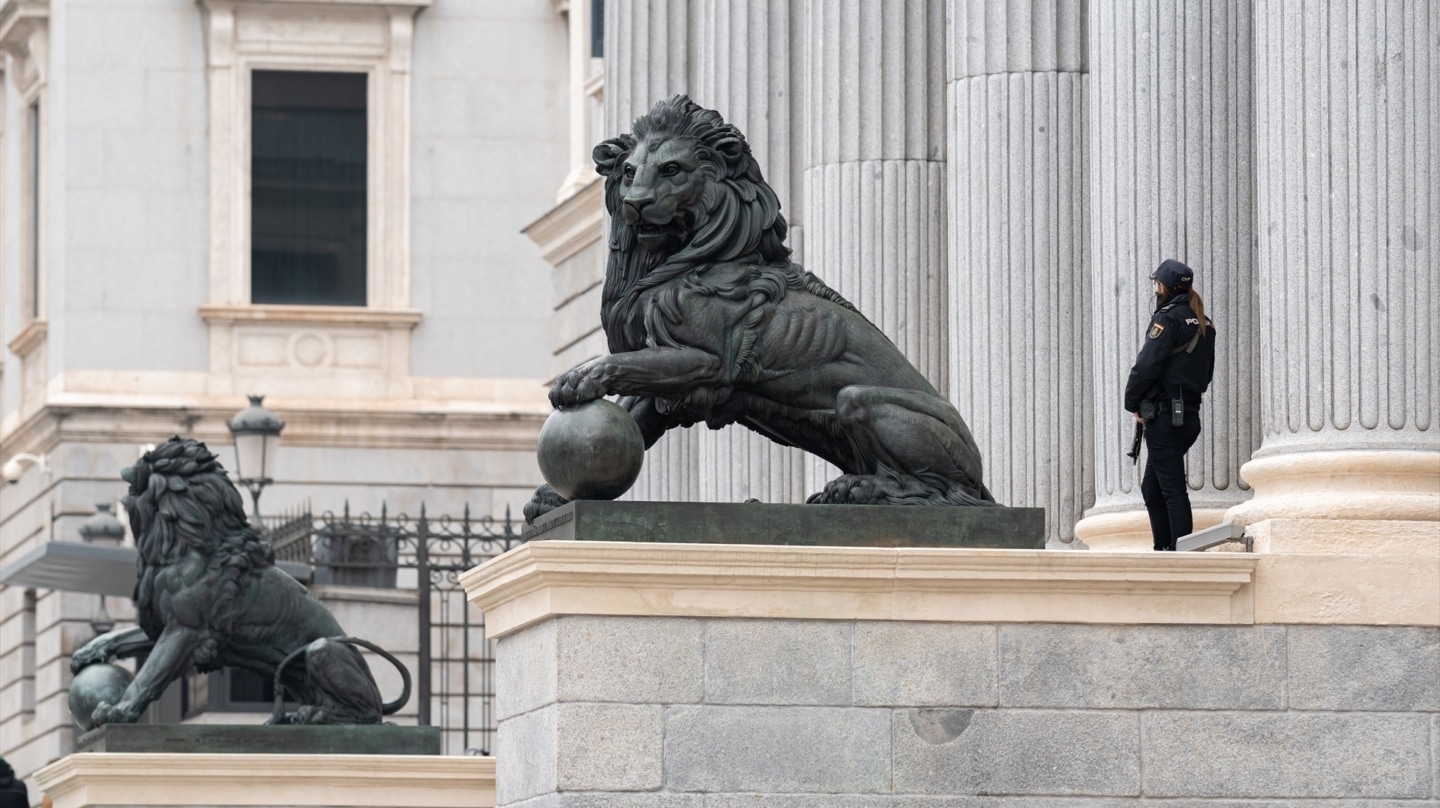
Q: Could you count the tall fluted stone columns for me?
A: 6